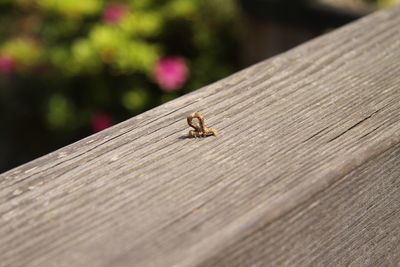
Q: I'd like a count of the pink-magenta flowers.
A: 4